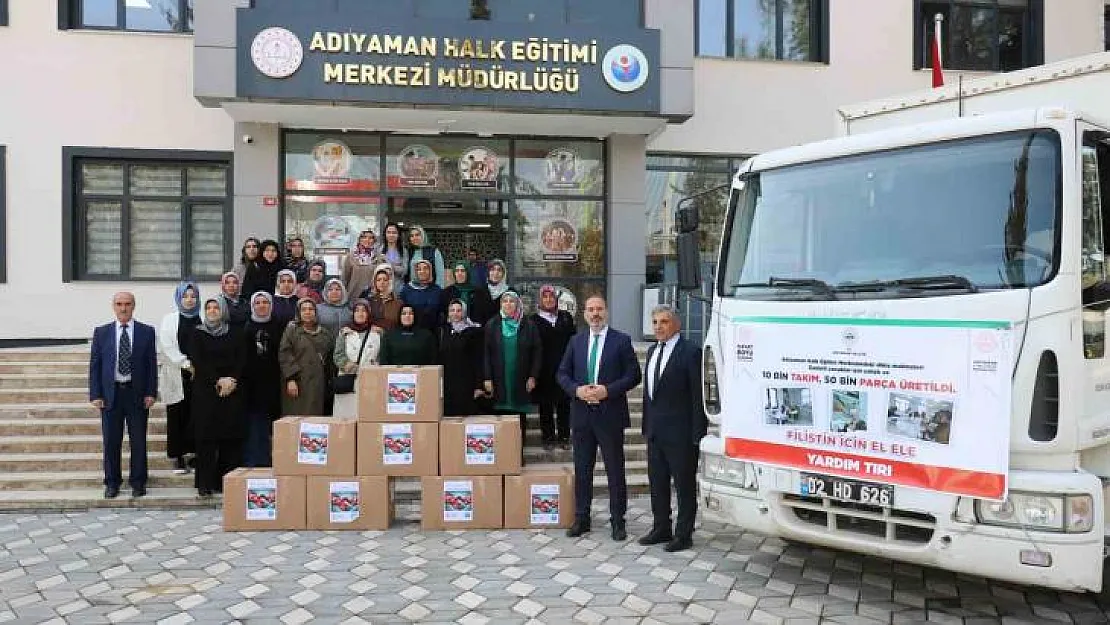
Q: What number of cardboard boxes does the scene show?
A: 8